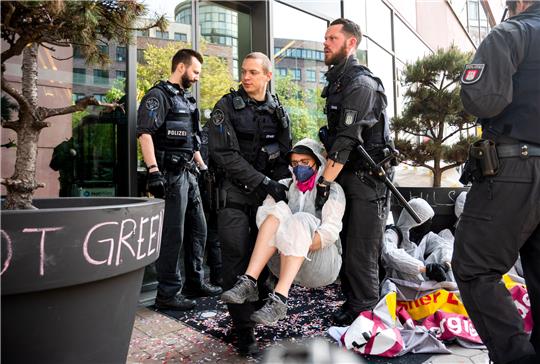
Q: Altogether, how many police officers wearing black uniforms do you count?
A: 4